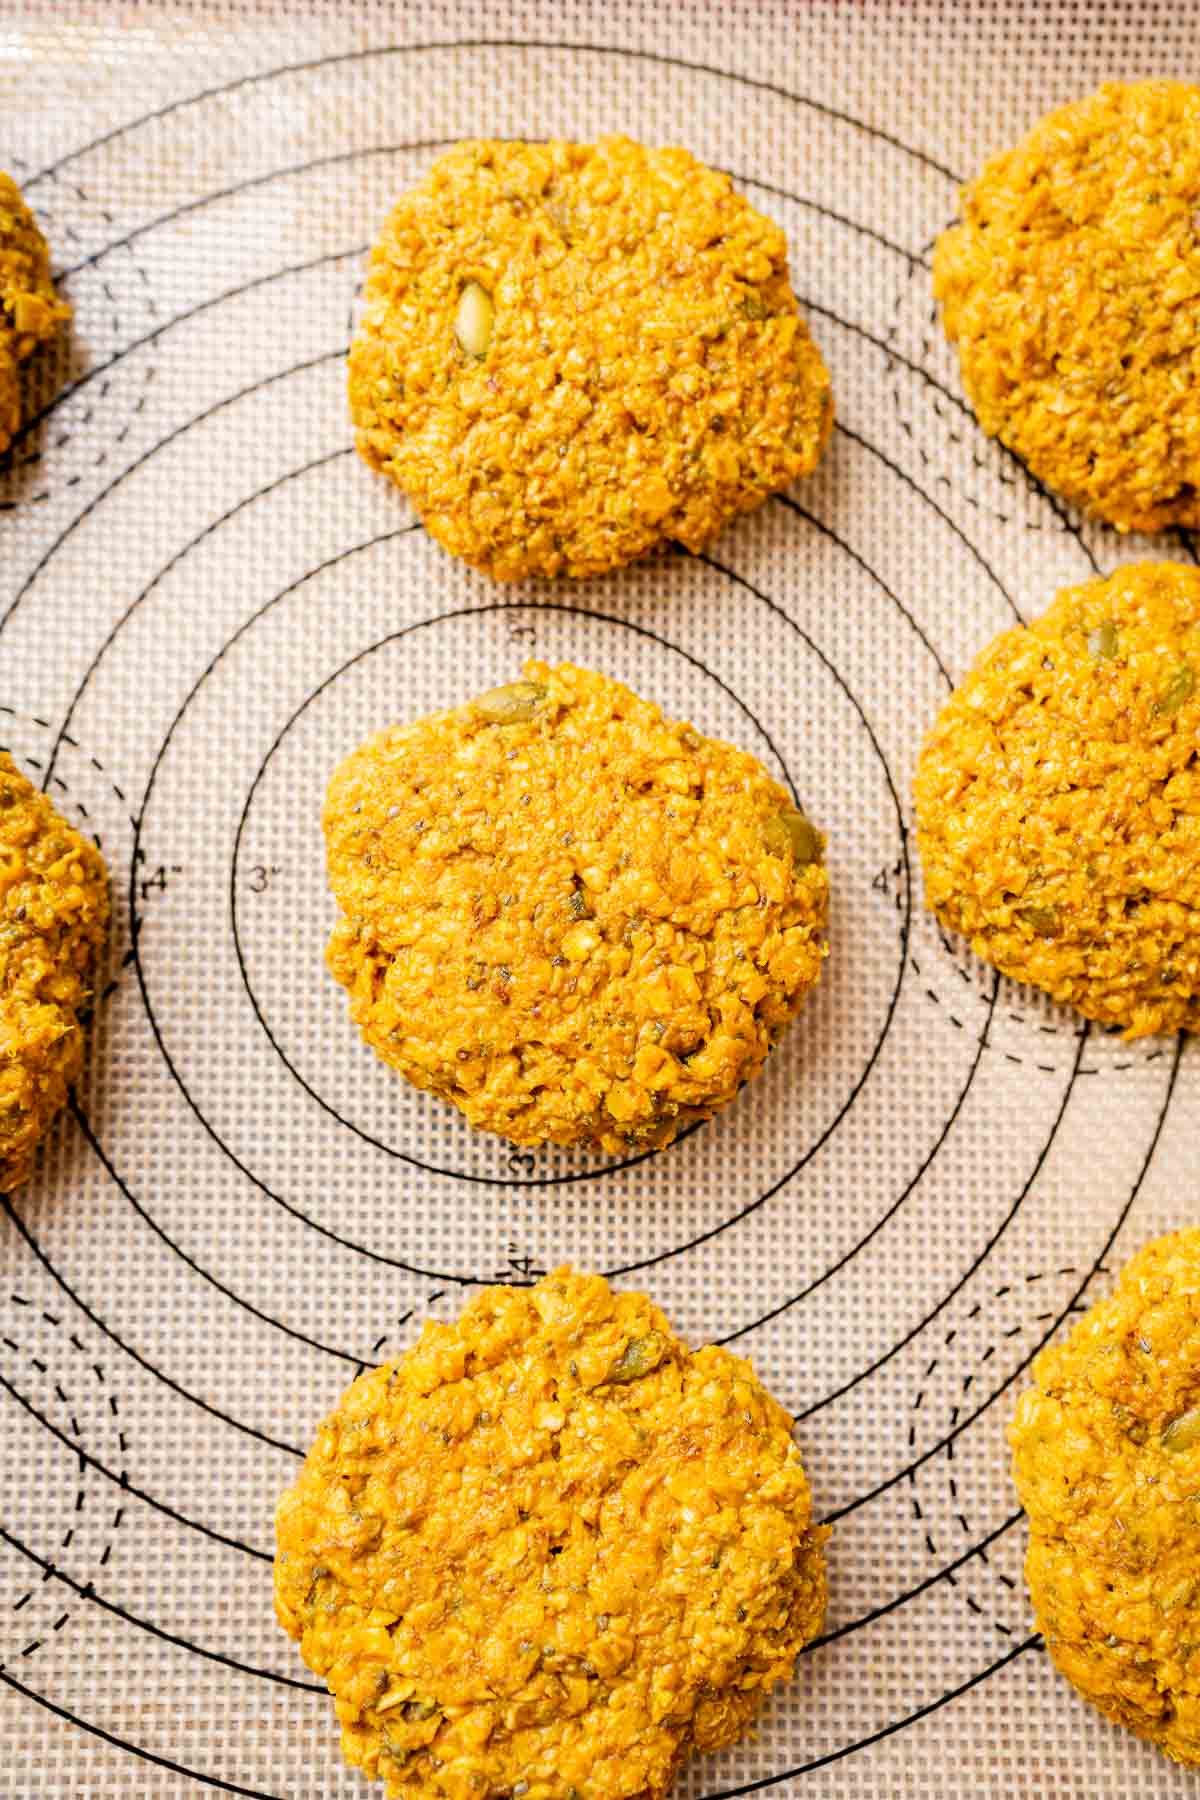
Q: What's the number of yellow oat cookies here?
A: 8